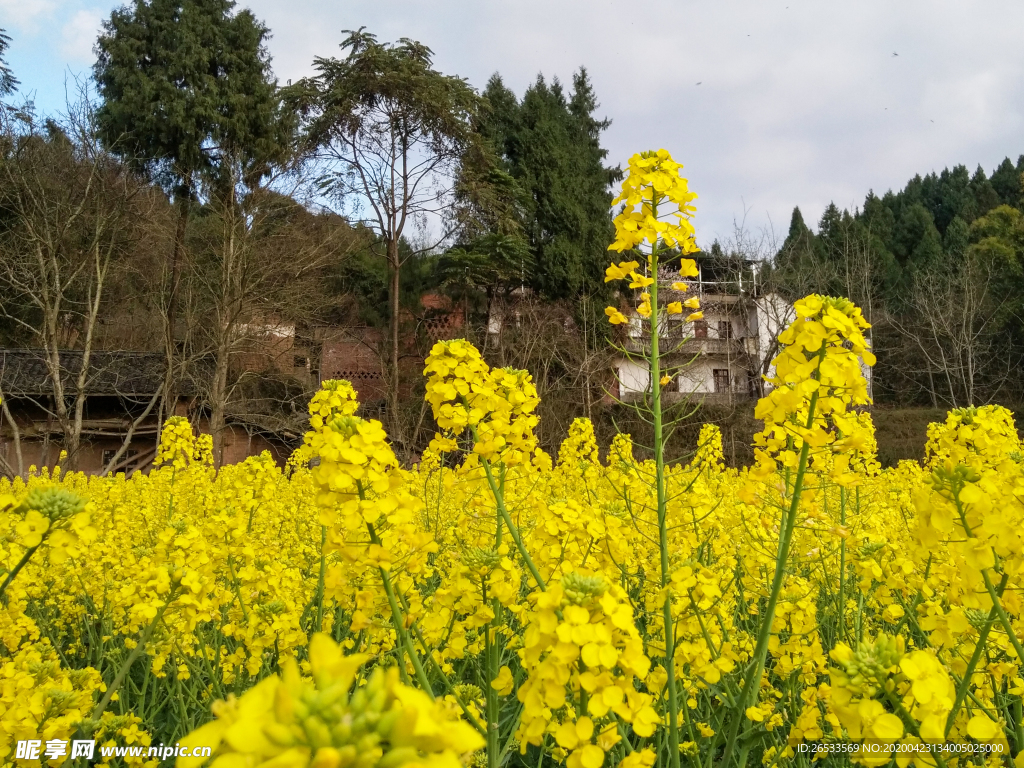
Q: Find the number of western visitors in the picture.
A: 0